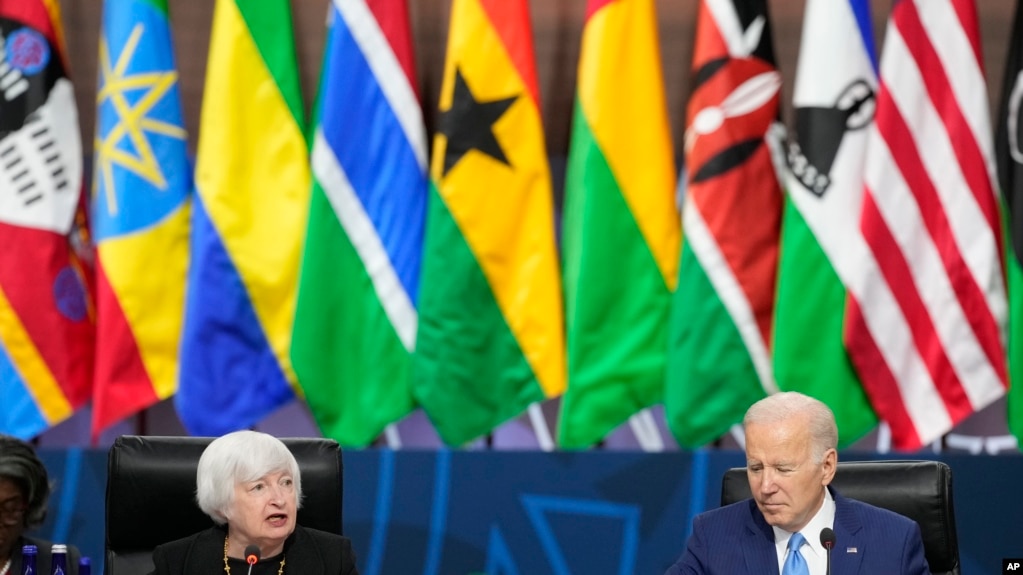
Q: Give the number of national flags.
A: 10